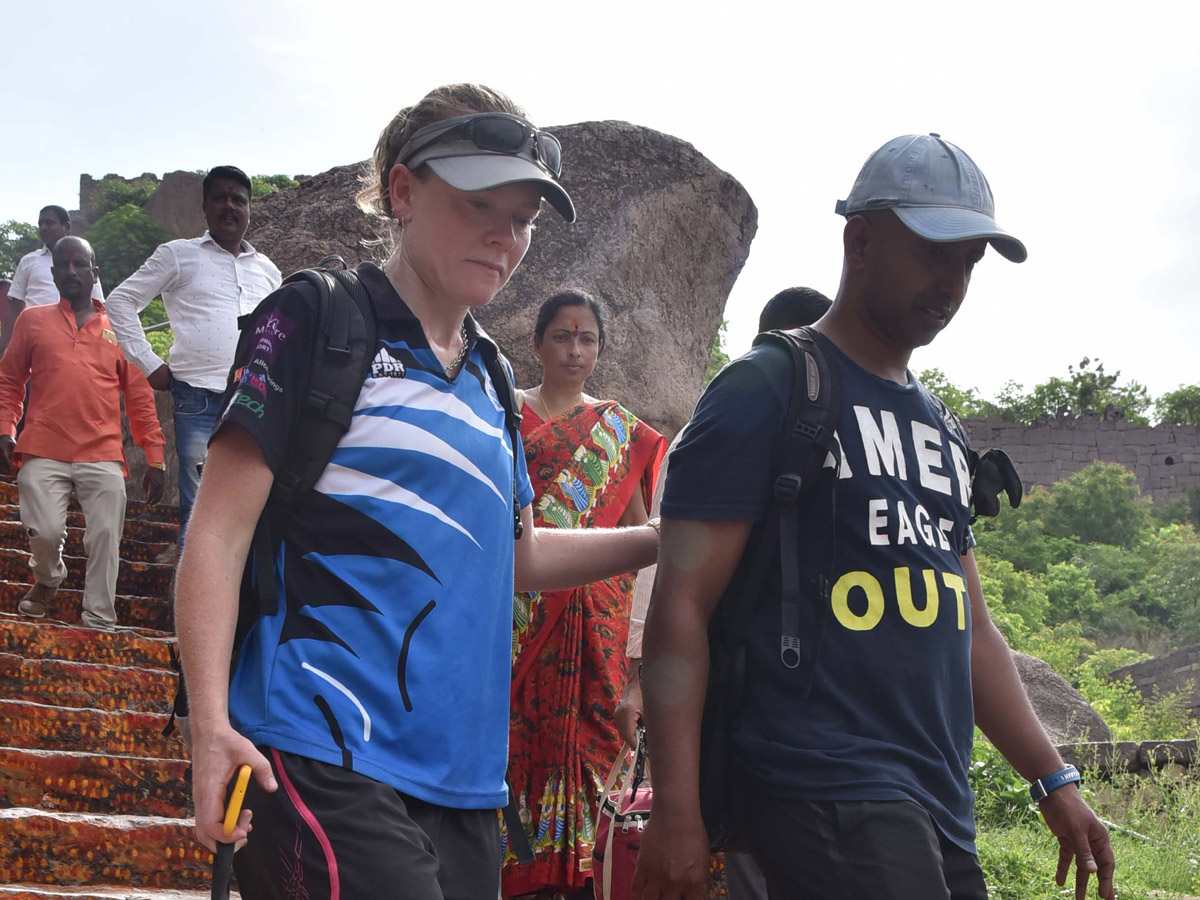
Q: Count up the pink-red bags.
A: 1